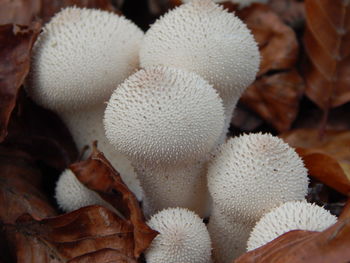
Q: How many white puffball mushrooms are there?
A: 7